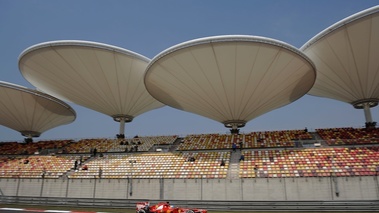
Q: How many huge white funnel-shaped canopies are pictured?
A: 4